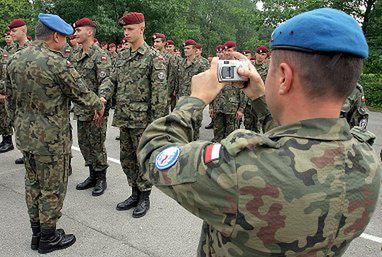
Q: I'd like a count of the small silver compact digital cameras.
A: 1